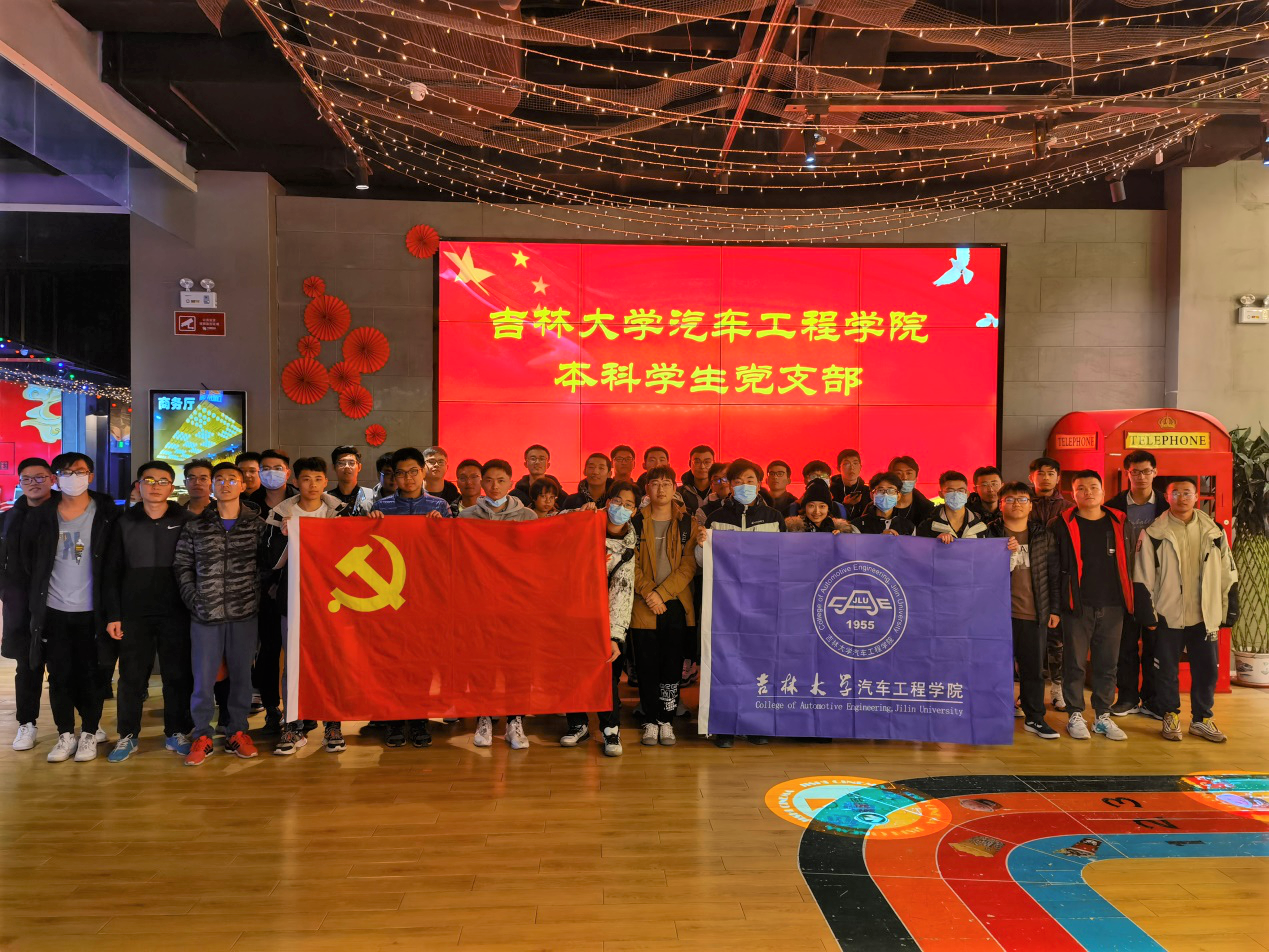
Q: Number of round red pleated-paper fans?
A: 9